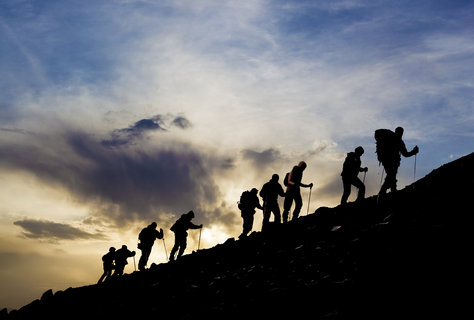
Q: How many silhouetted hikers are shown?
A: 9